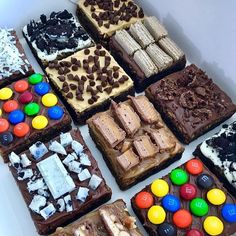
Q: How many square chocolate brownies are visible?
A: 12